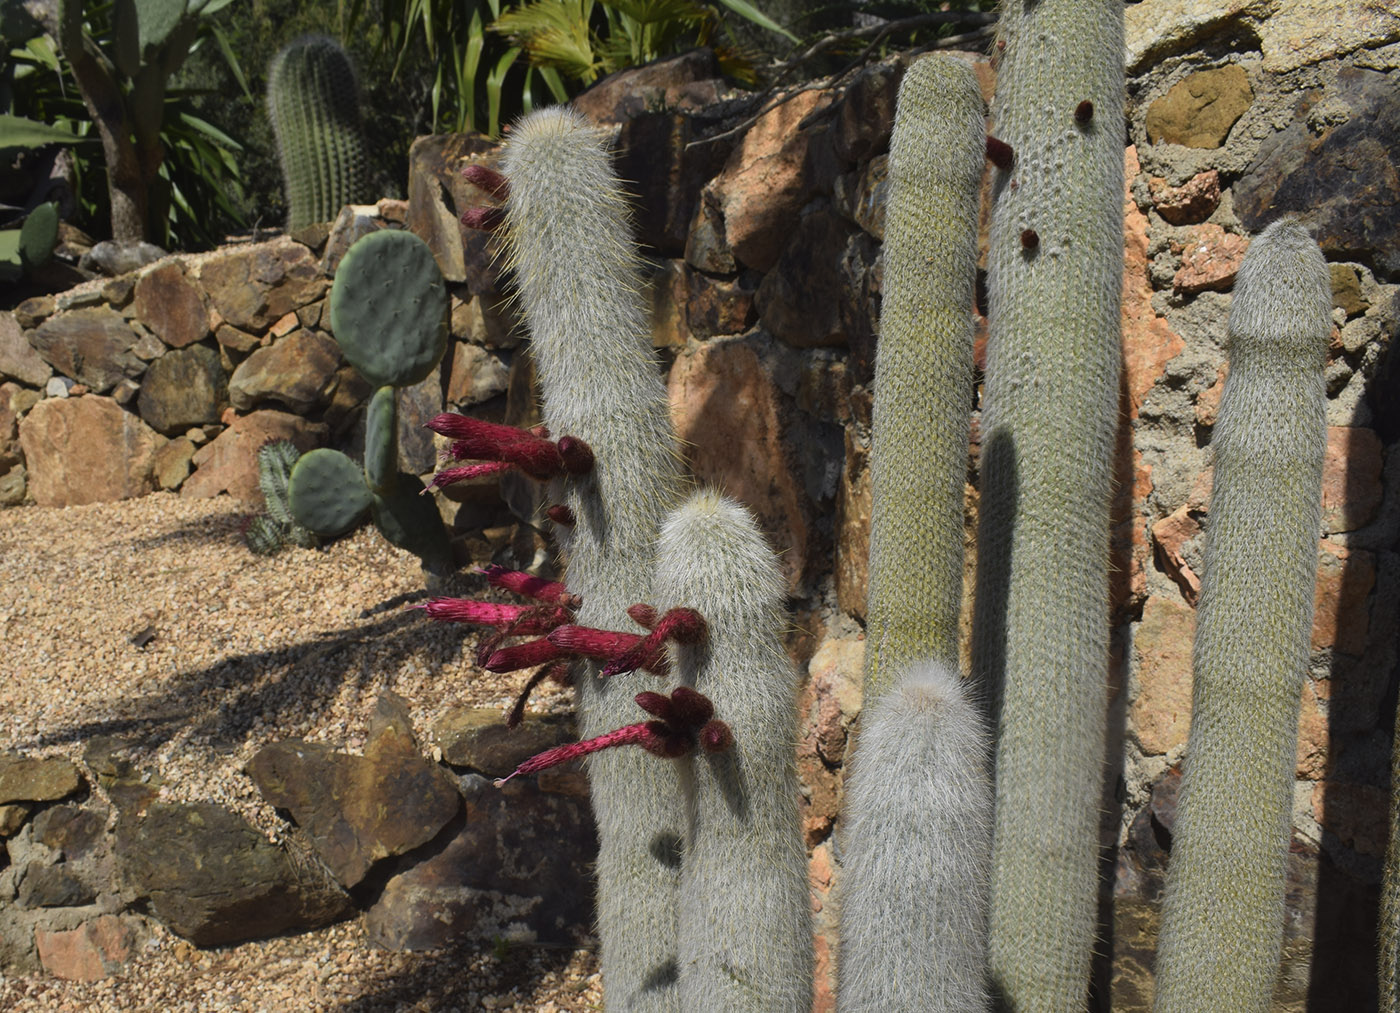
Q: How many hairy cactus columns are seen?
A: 6